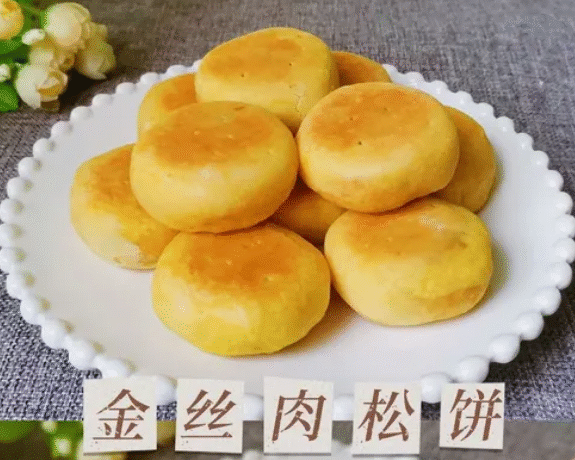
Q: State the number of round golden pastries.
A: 10